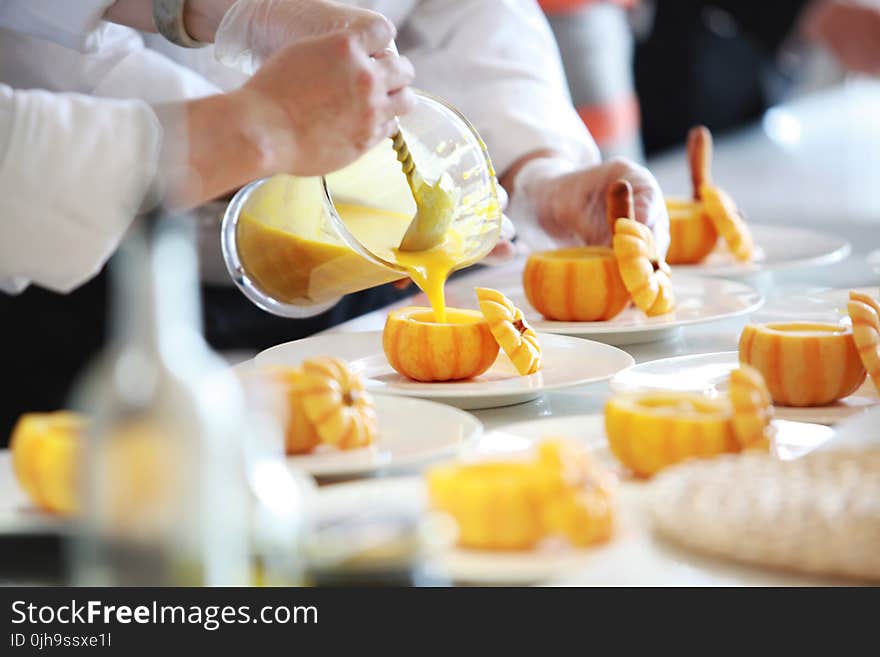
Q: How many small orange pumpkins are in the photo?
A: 8